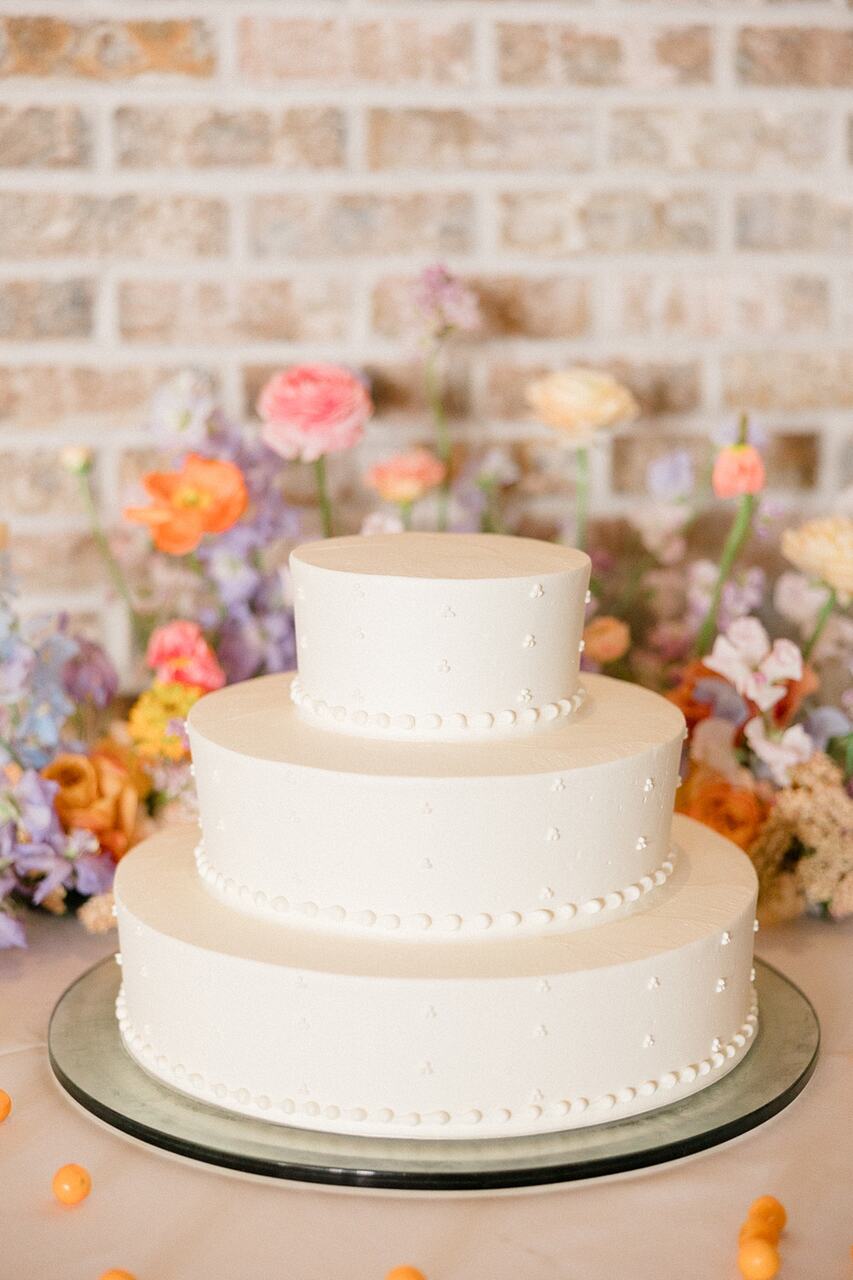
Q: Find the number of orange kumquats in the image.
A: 7